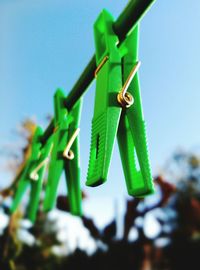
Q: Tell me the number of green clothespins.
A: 3